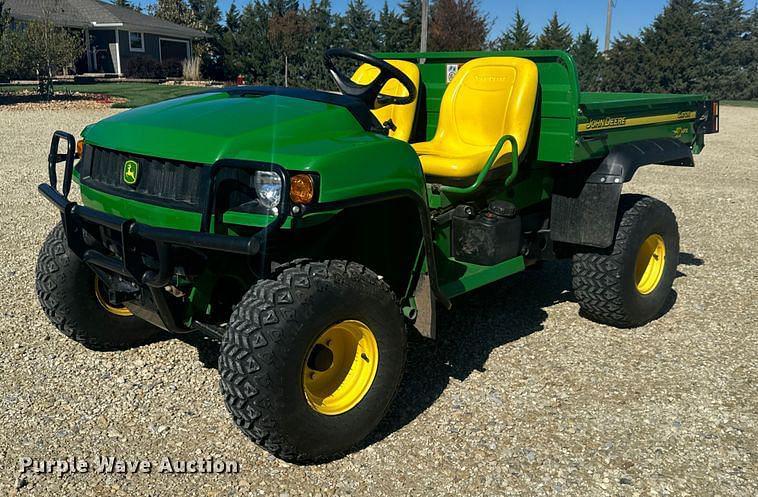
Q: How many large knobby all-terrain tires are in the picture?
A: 3